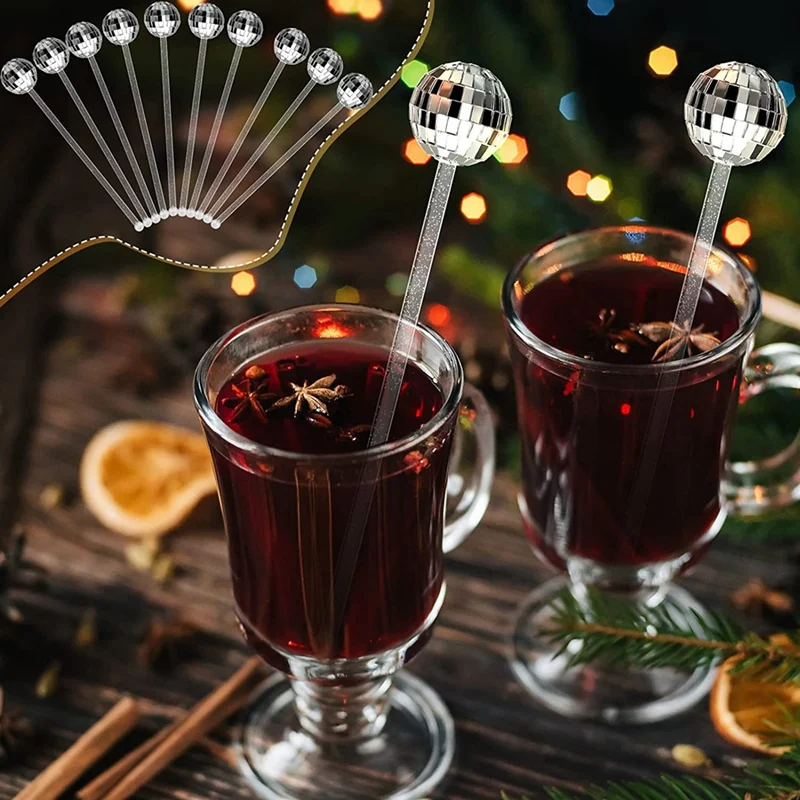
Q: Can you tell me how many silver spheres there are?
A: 12